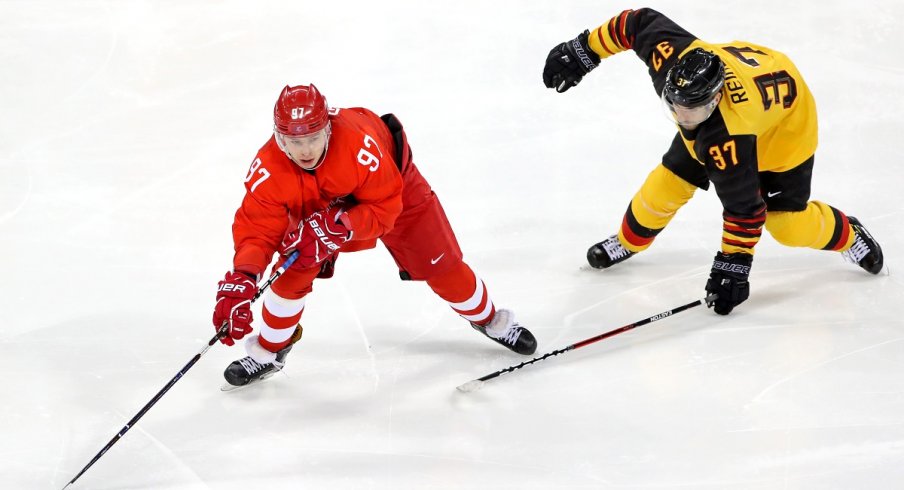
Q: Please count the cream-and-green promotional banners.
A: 0